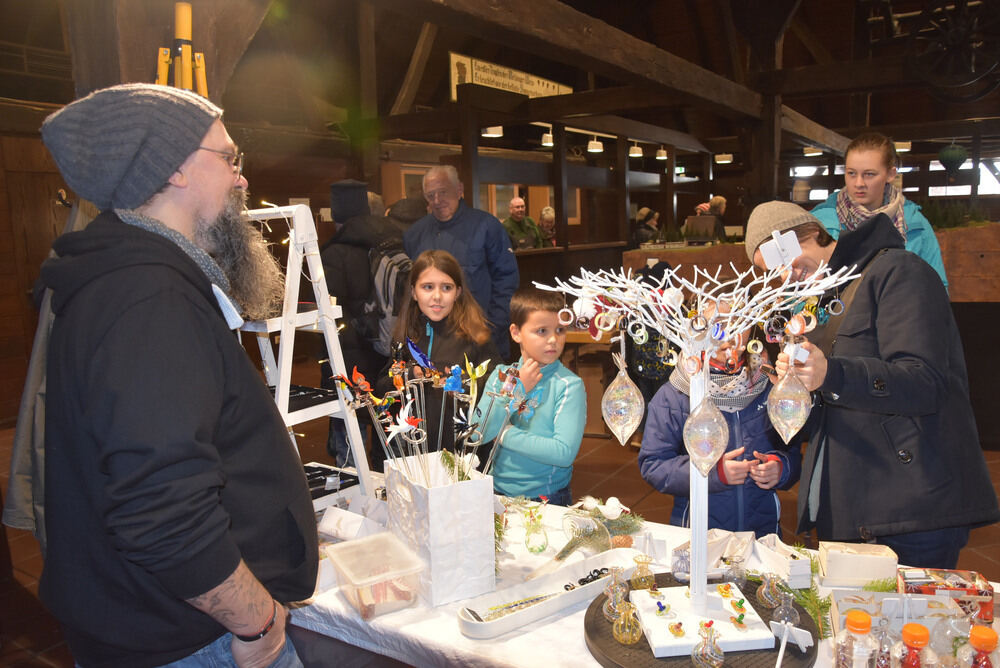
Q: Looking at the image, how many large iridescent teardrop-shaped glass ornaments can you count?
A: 3